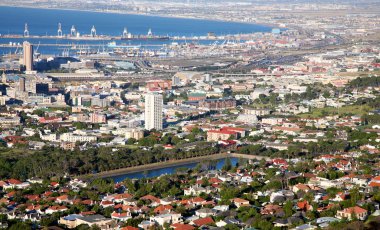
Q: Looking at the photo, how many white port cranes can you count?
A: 6